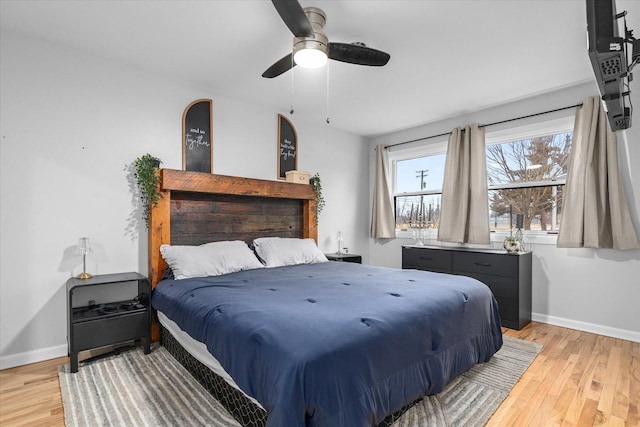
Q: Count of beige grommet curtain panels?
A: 3